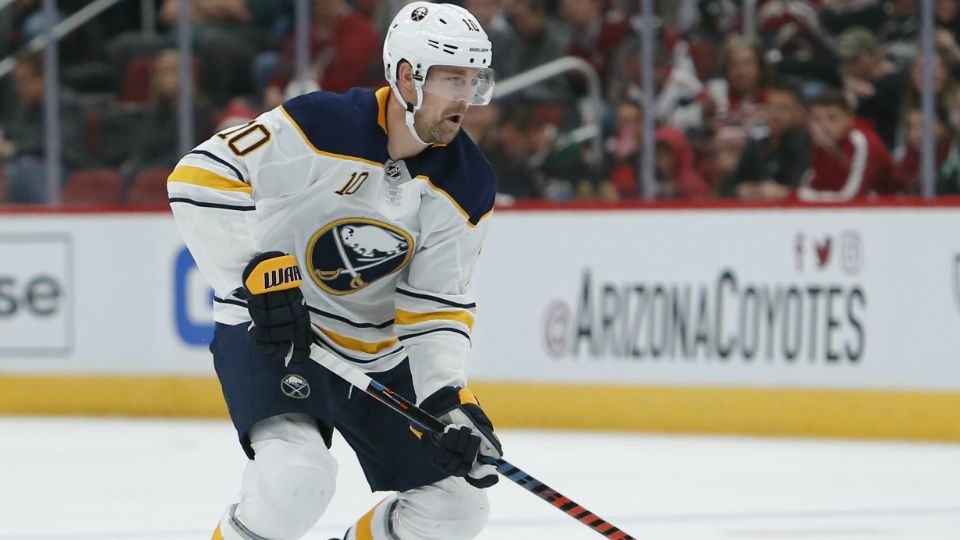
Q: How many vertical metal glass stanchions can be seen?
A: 5